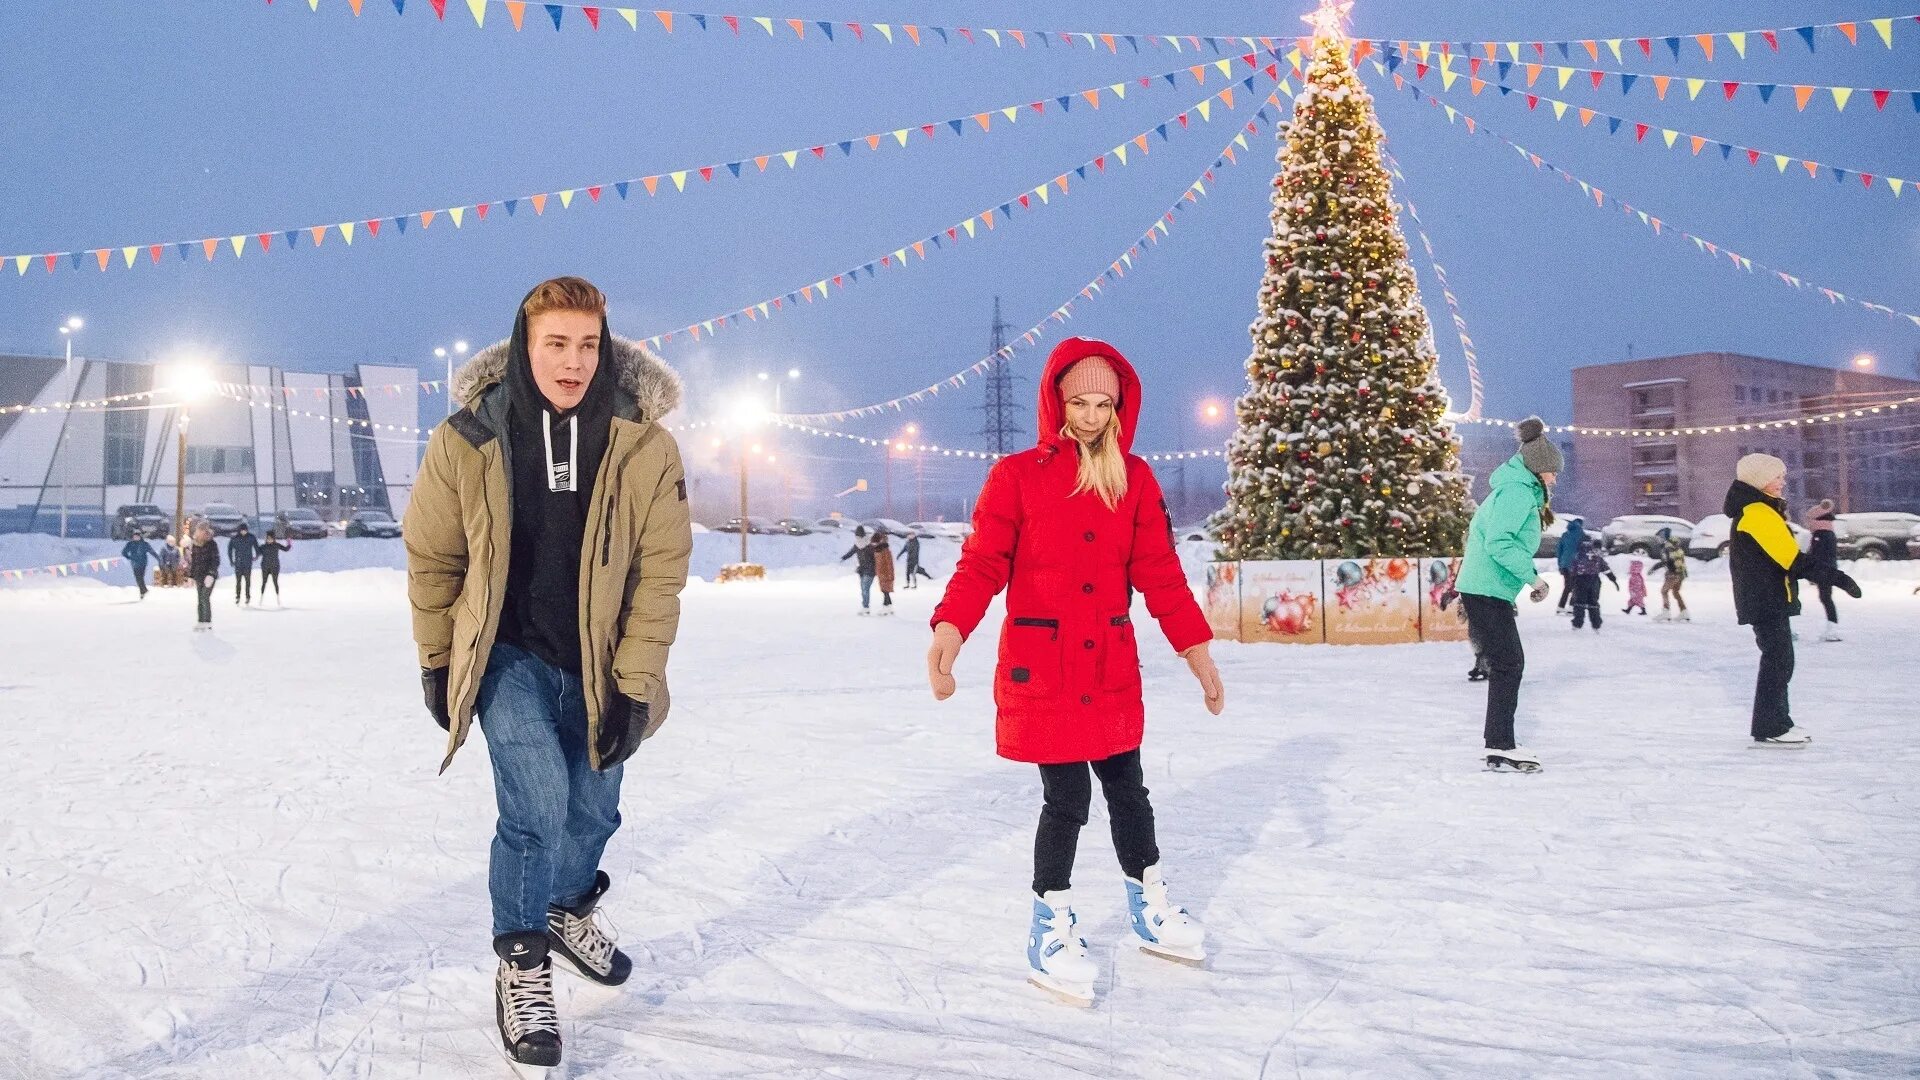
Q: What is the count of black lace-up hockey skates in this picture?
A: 2